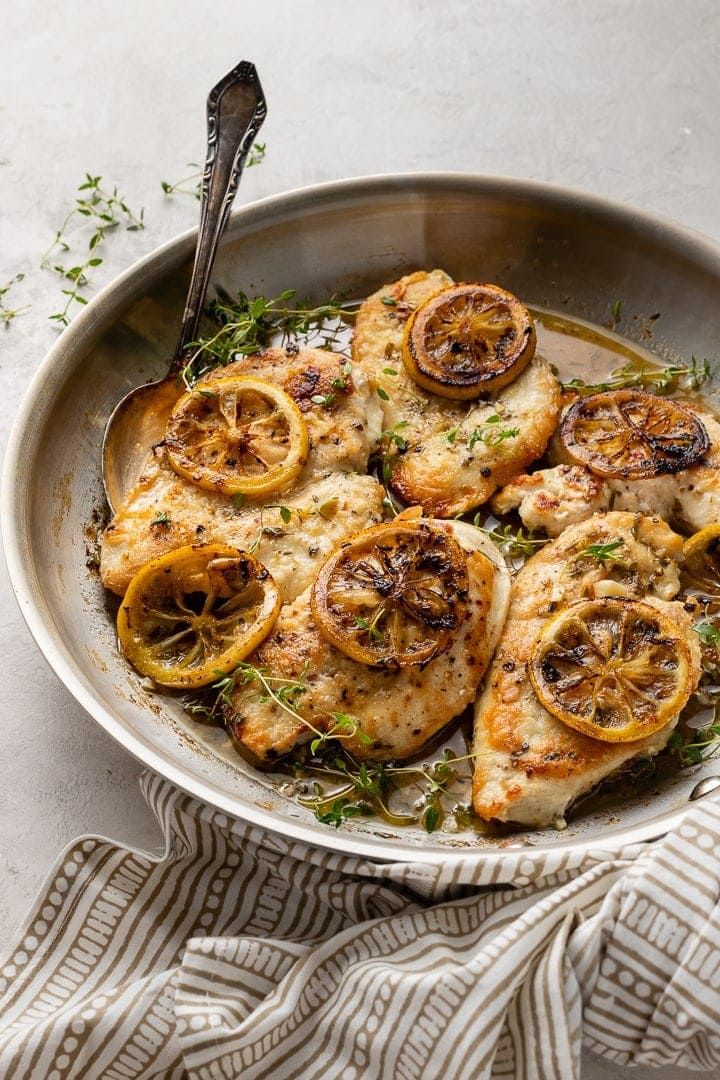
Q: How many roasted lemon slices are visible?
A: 7